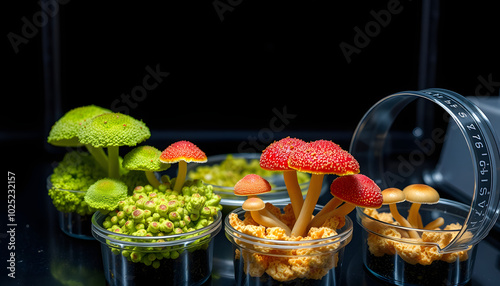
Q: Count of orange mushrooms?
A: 4